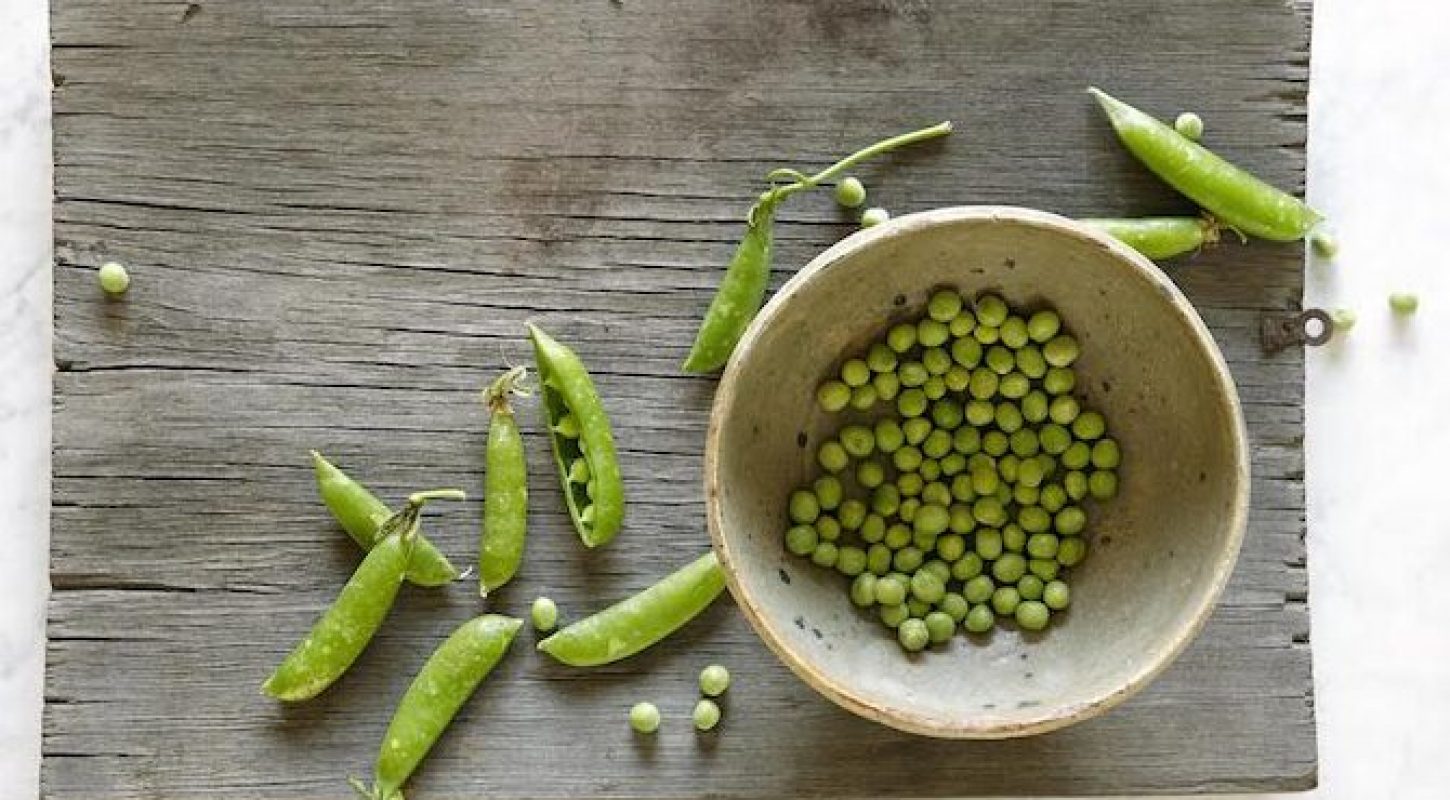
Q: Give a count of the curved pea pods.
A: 9